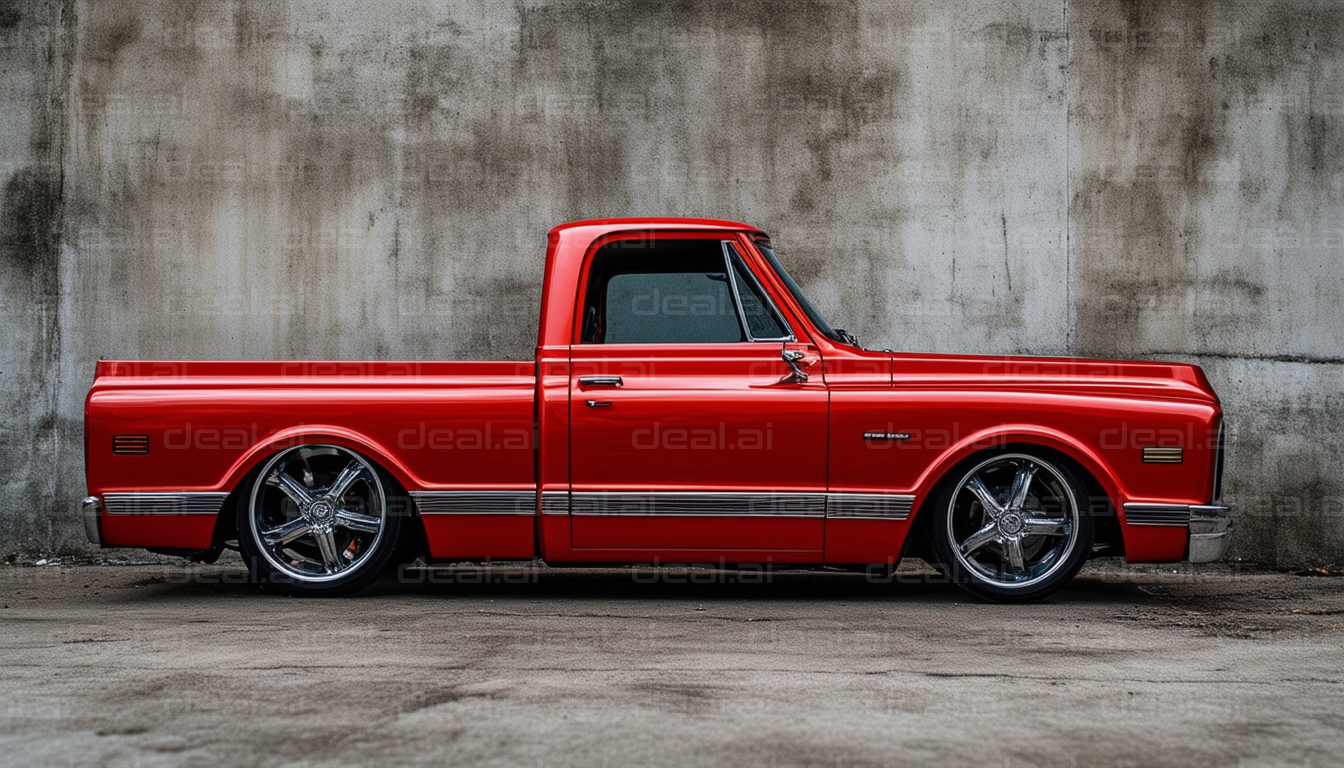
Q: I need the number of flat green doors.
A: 0